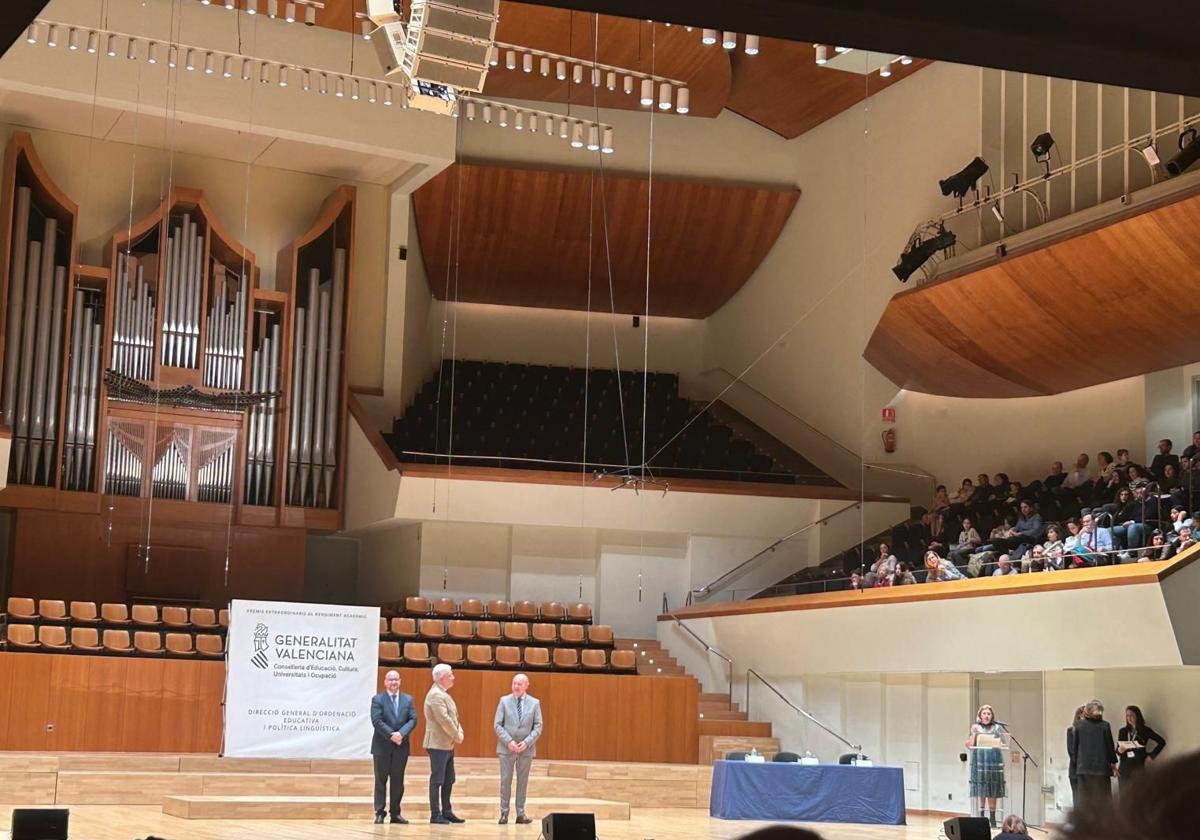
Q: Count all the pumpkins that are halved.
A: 0